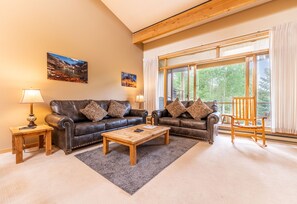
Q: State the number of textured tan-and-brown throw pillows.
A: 4